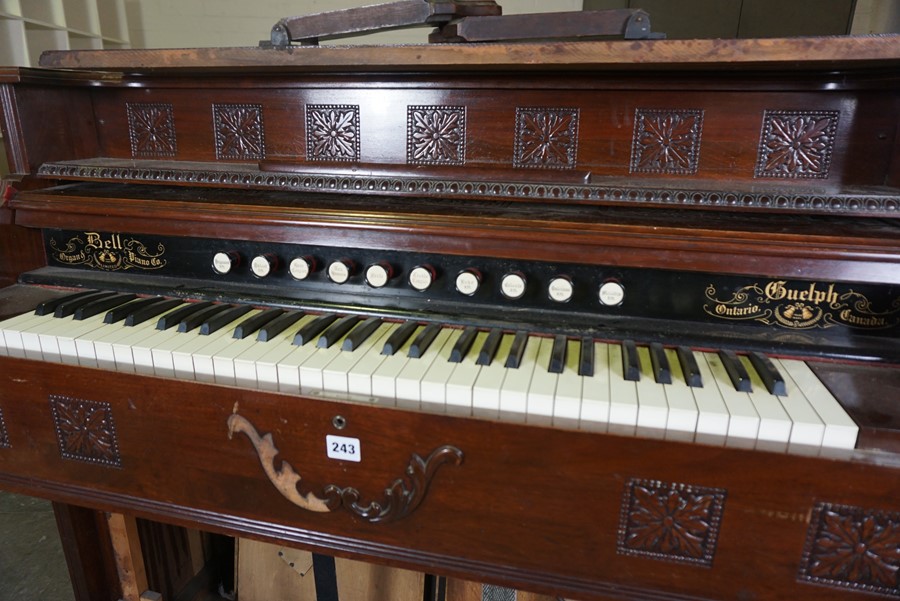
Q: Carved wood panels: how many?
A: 11